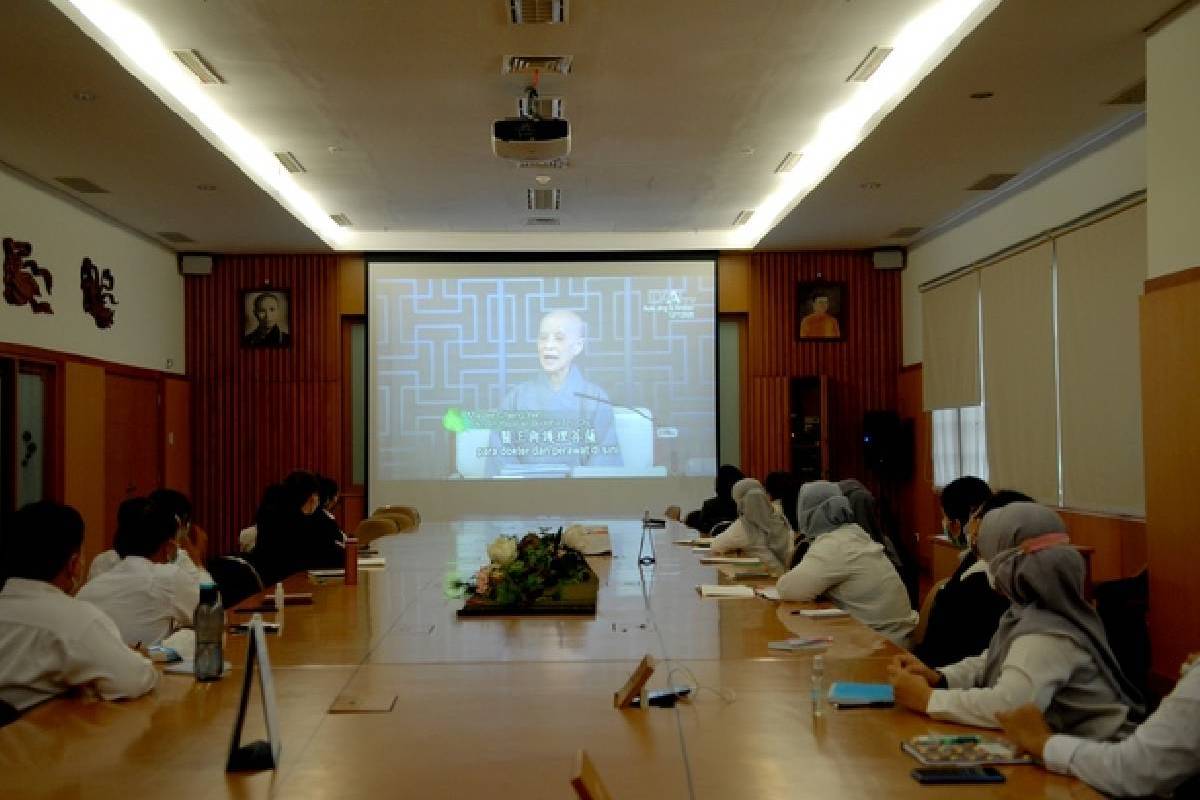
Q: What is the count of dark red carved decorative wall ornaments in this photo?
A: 2